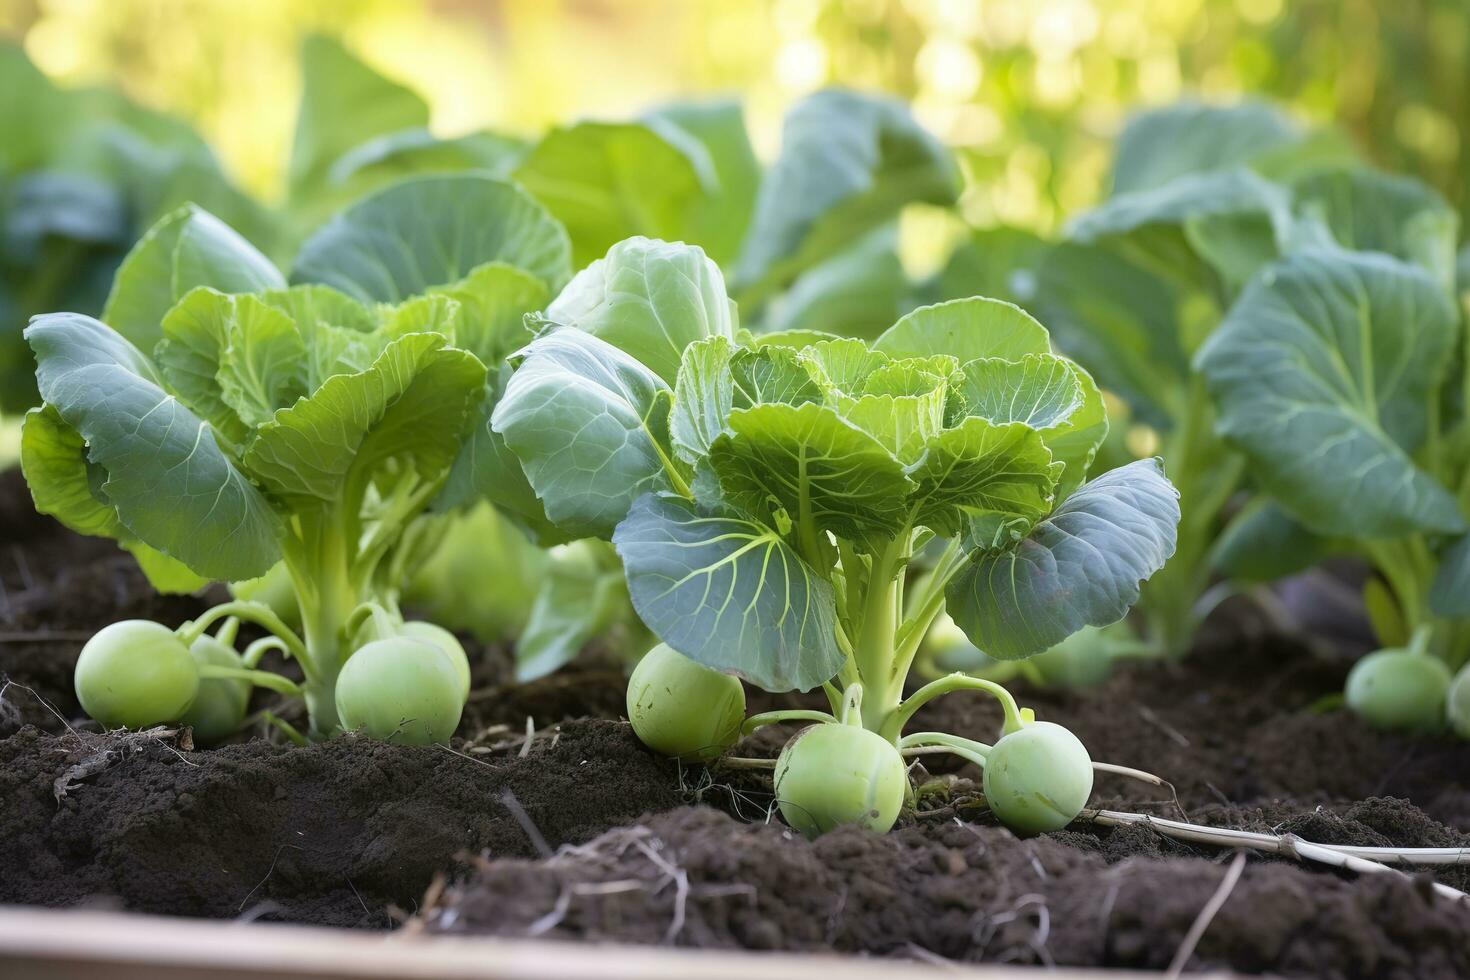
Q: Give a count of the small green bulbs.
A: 9